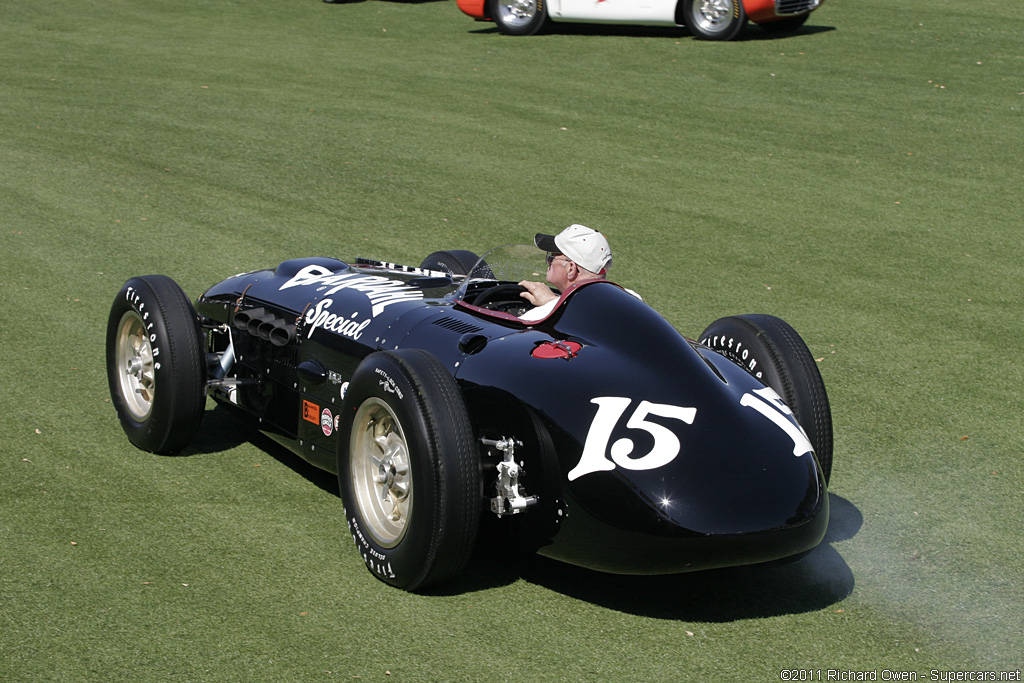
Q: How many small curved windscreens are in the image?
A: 1